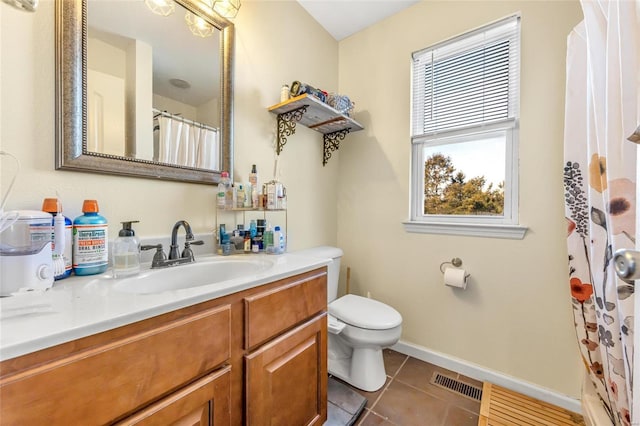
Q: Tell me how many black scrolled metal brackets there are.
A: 2